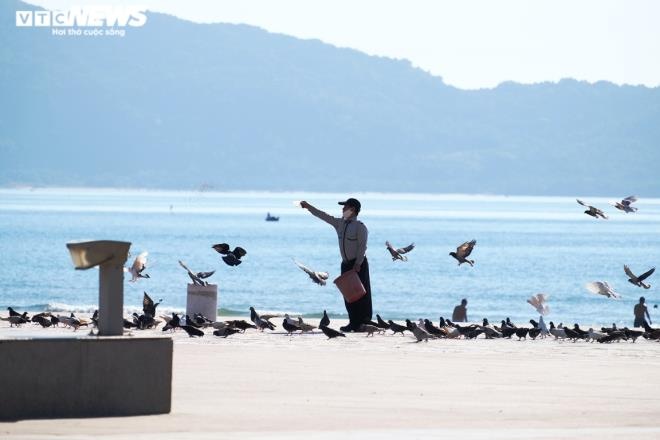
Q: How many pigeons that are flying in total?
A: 11